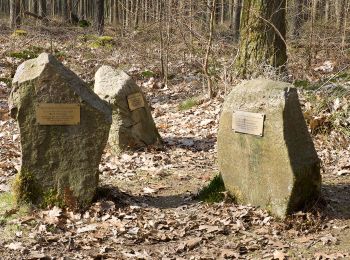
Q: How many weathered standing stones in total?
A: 3